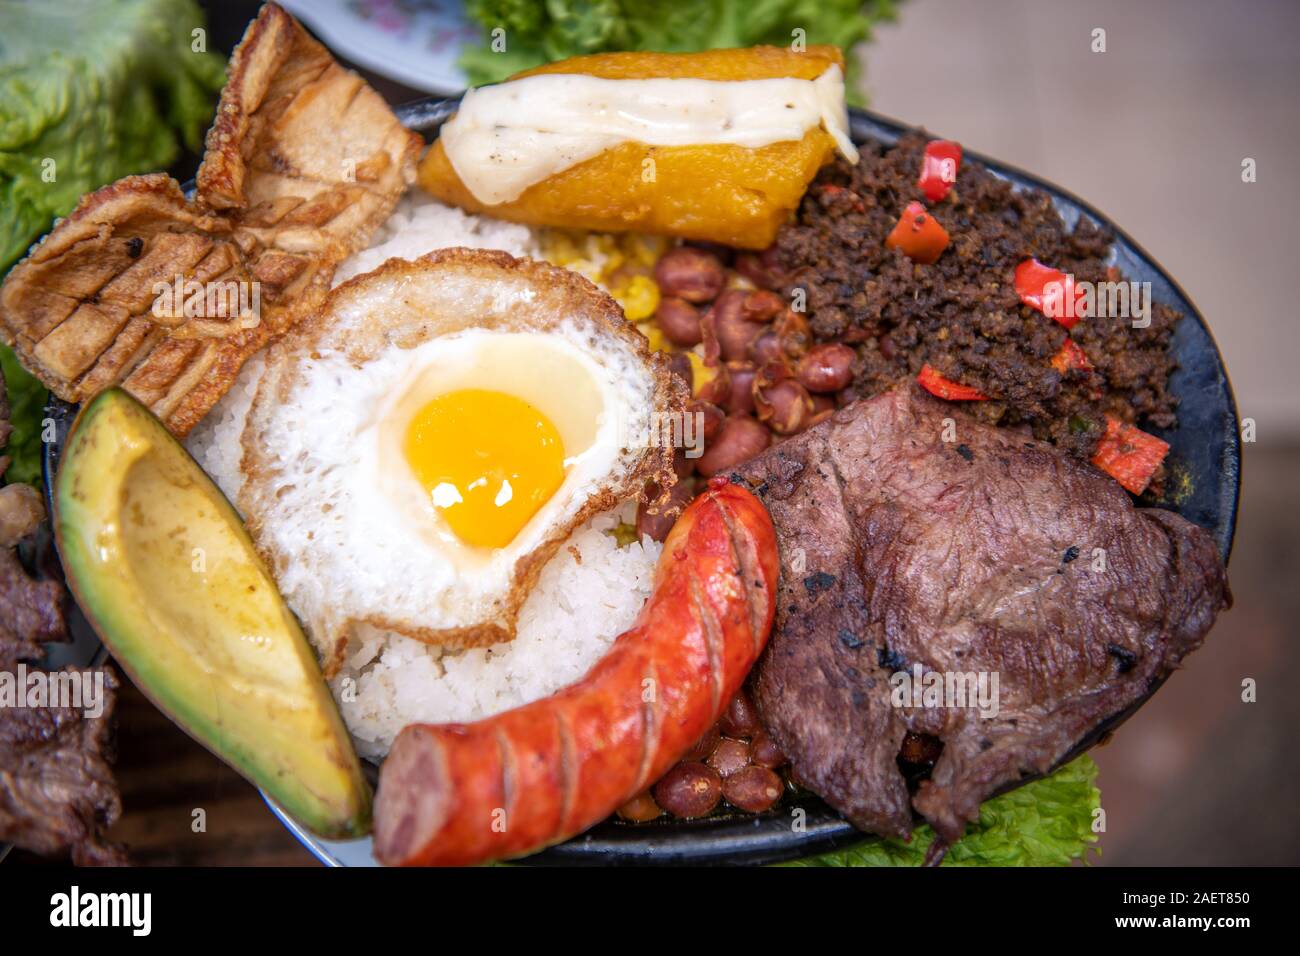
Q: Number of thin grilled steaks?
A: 1